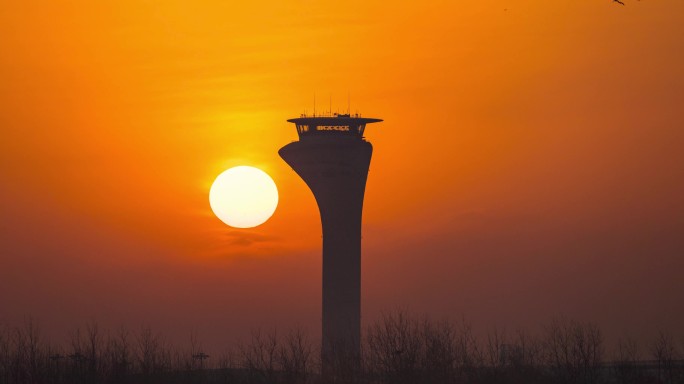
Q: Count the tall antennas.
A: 3